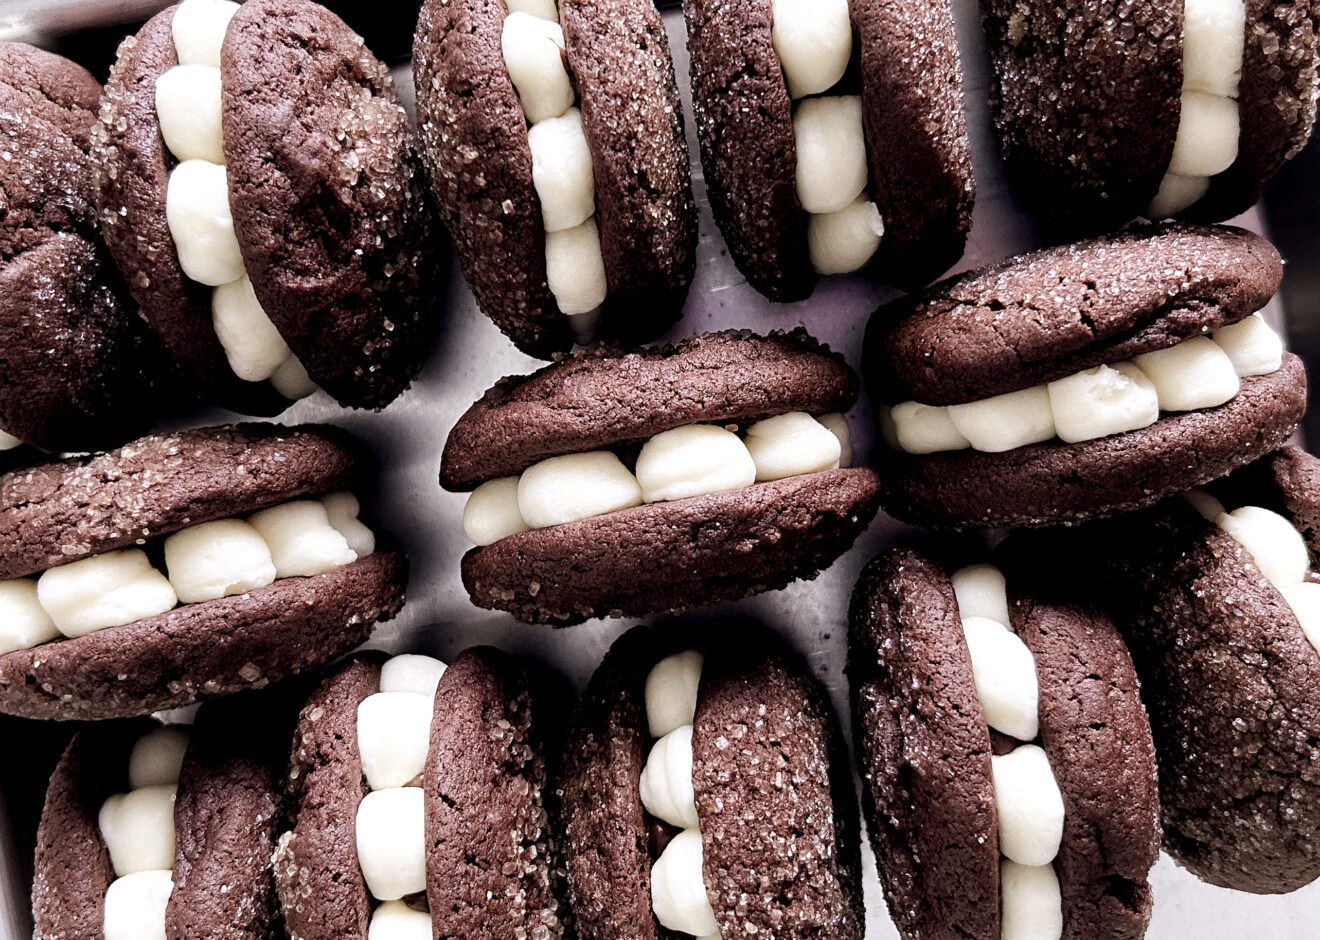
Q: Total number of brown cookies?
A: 13